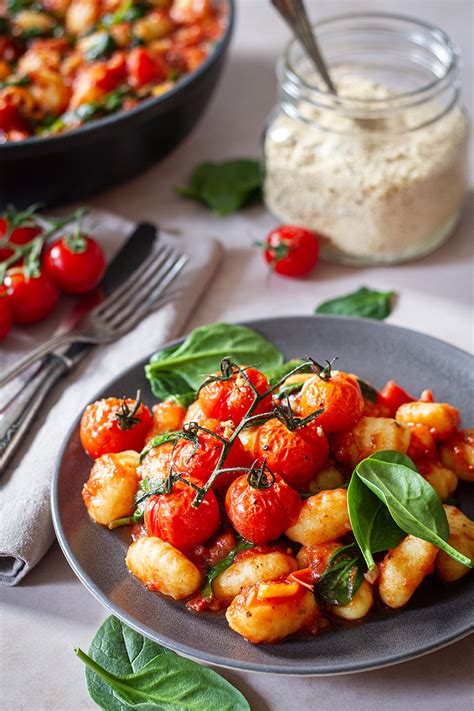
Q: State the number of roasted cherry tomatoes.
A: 7